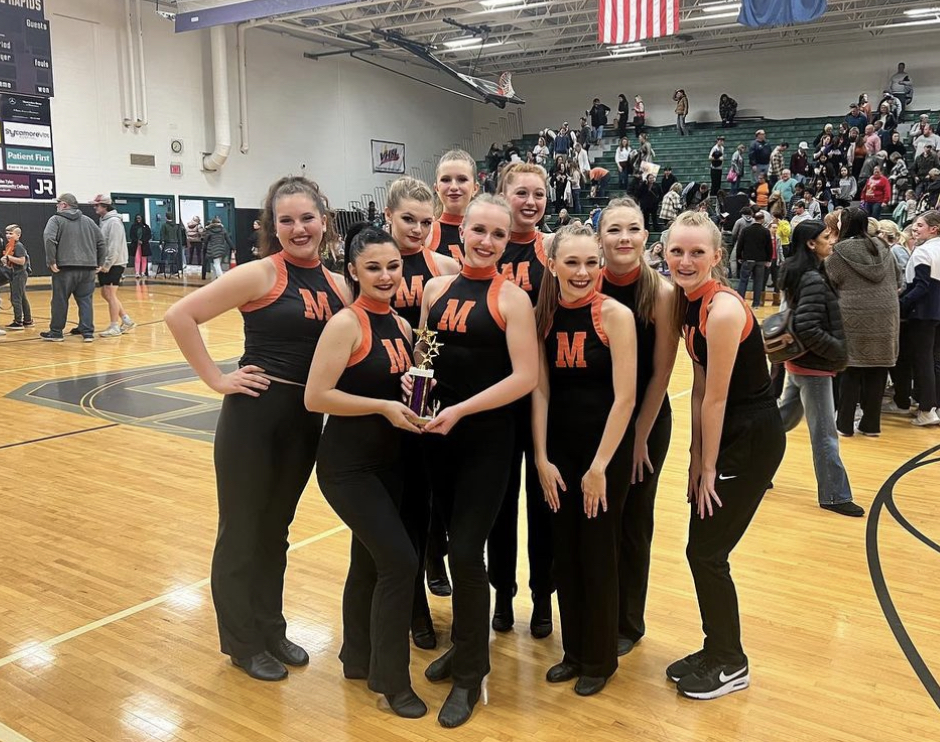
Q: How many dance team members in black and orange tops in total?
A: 9